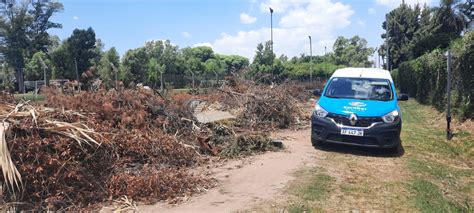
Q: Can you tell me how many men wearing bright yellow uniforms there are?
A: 0